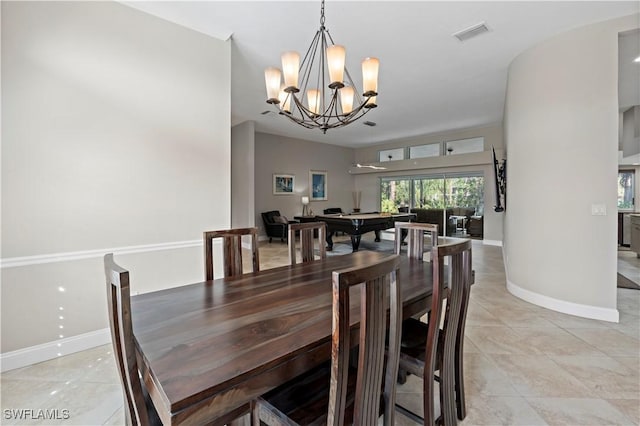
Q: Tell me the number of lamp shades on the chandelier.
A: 8